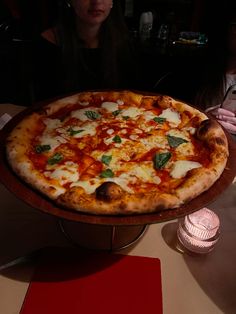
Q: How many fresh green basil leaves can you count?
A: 12